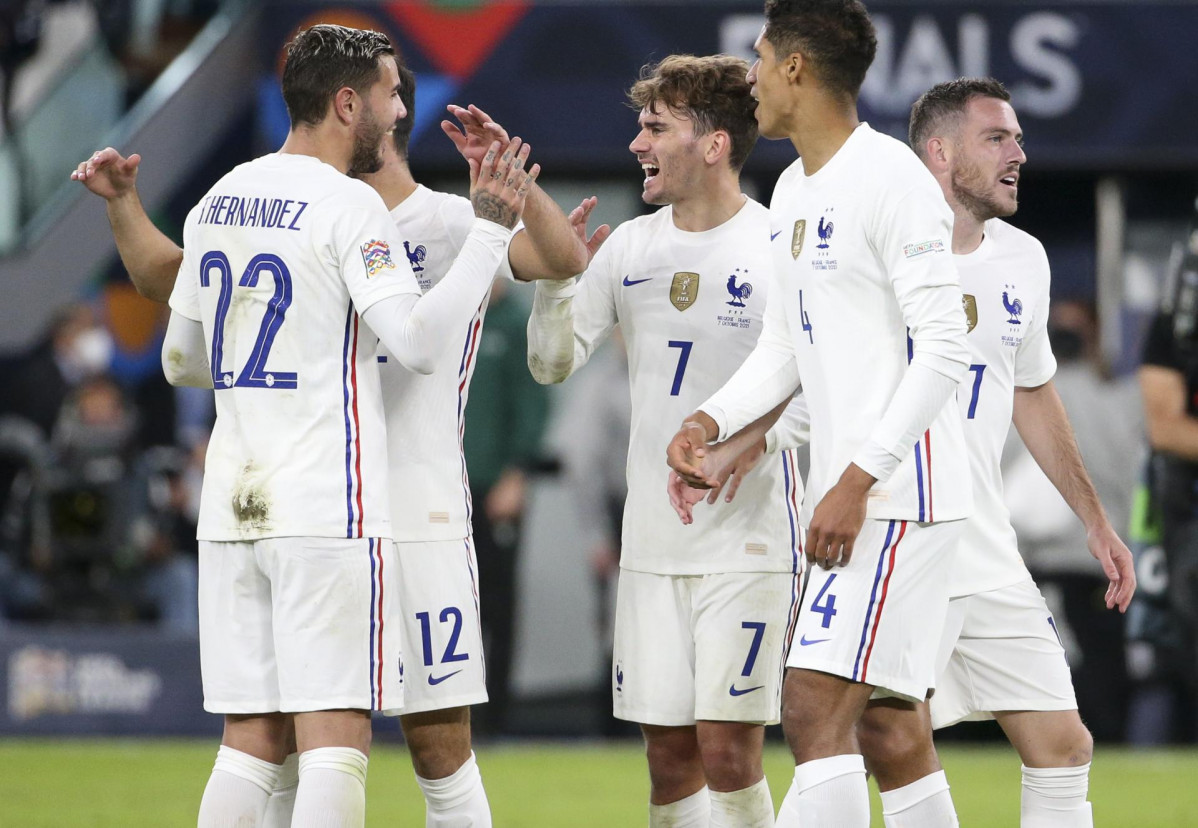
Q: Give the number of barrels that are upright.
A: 0